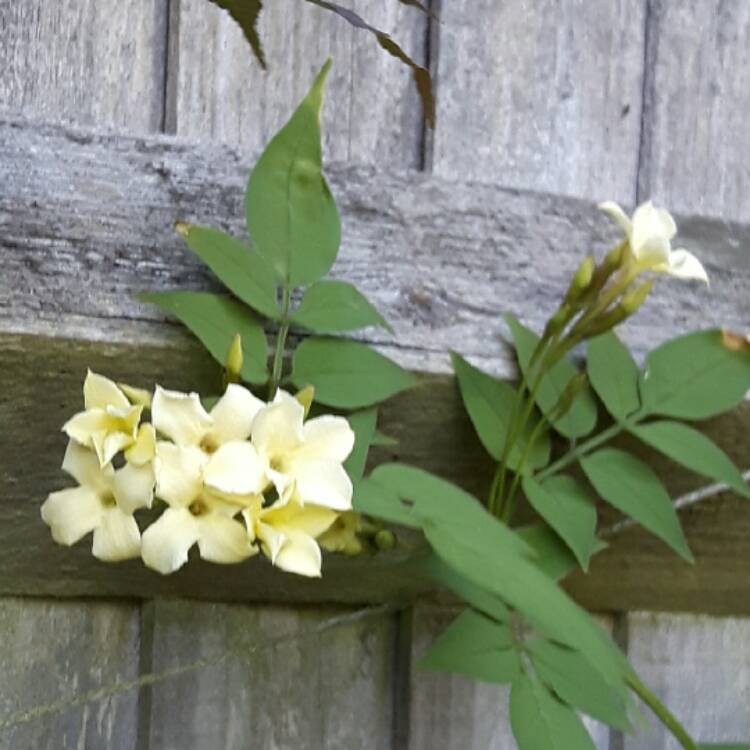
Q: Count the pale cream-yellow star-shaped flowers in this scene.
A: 7